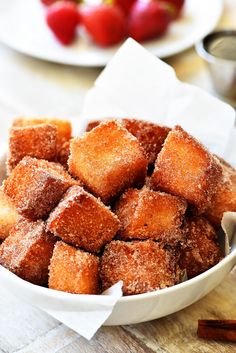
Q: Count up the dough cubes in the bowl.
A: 14